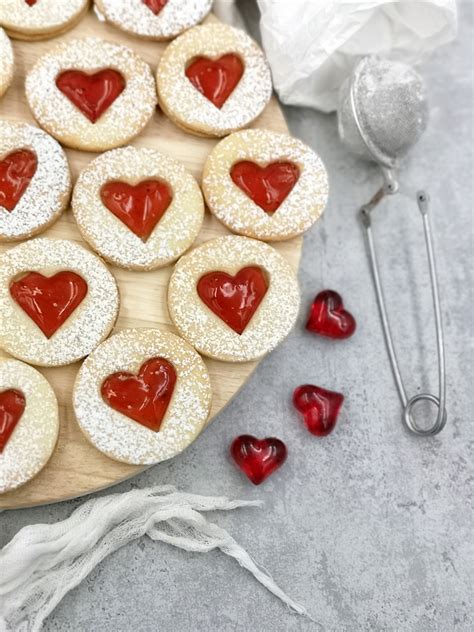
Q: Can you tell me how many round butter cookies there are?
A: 12